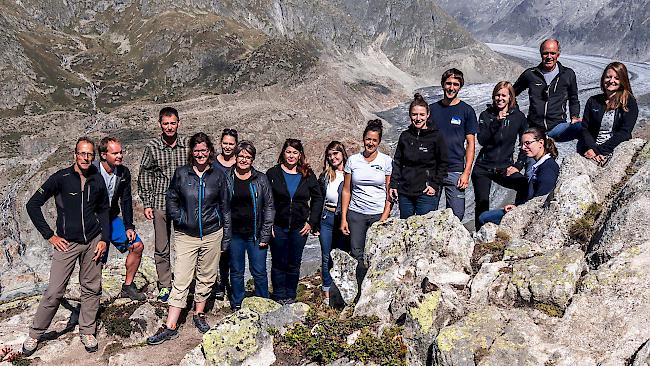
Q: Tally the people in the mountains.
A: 15